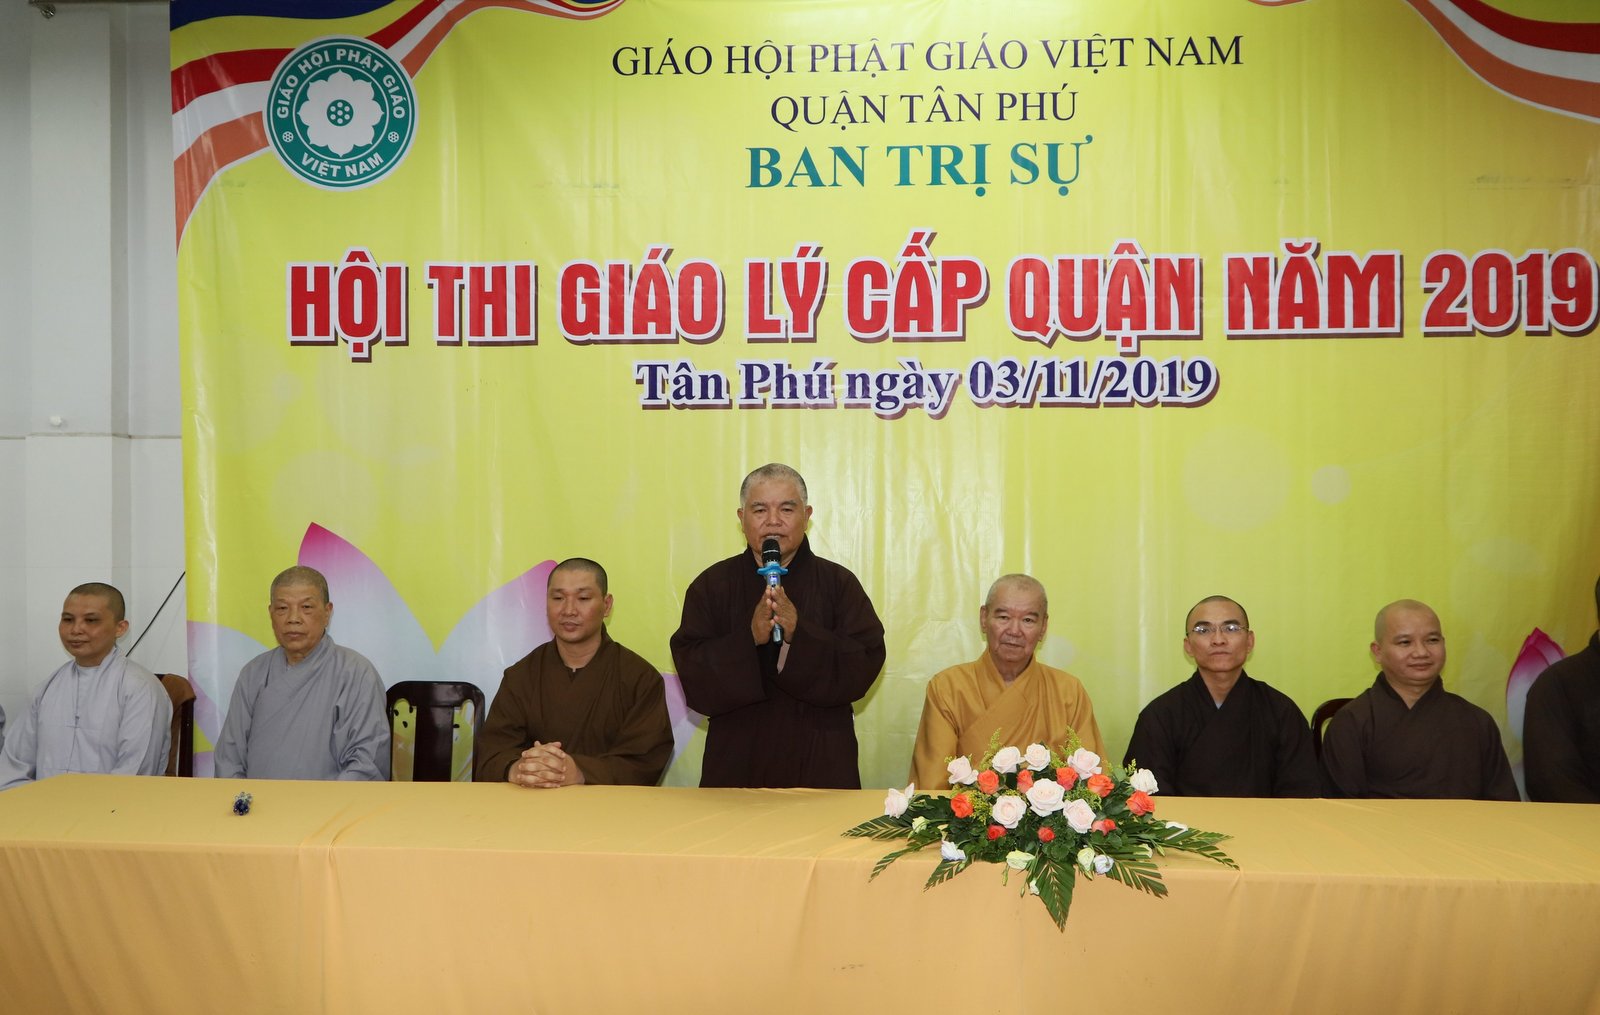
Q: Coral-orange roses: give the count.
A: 9